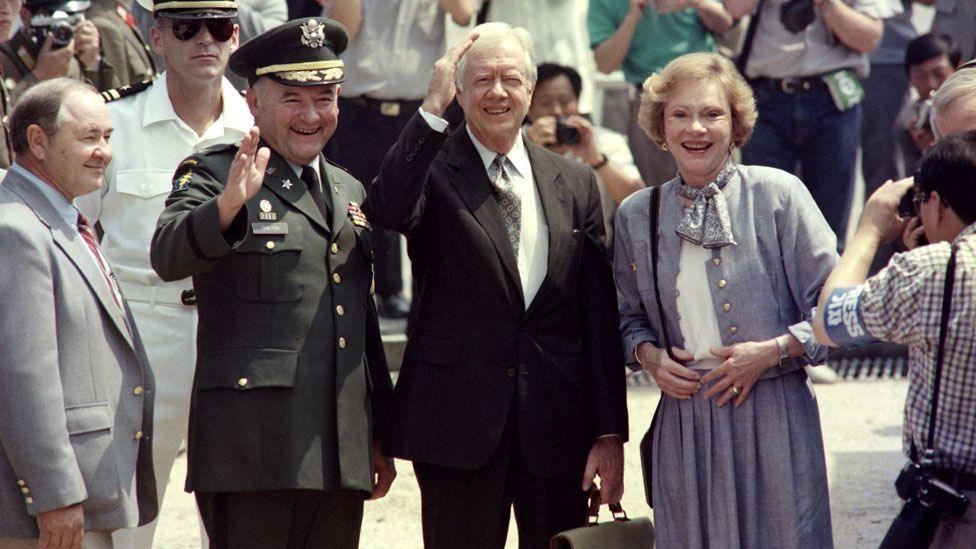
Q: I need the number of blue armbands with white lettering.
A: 1